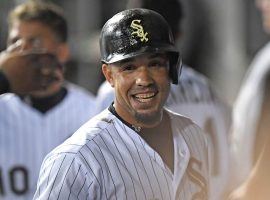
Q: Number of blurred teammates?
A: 3